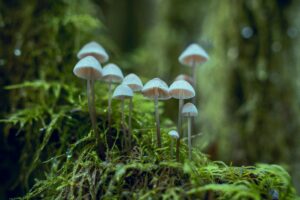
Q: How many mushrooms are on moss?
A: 11